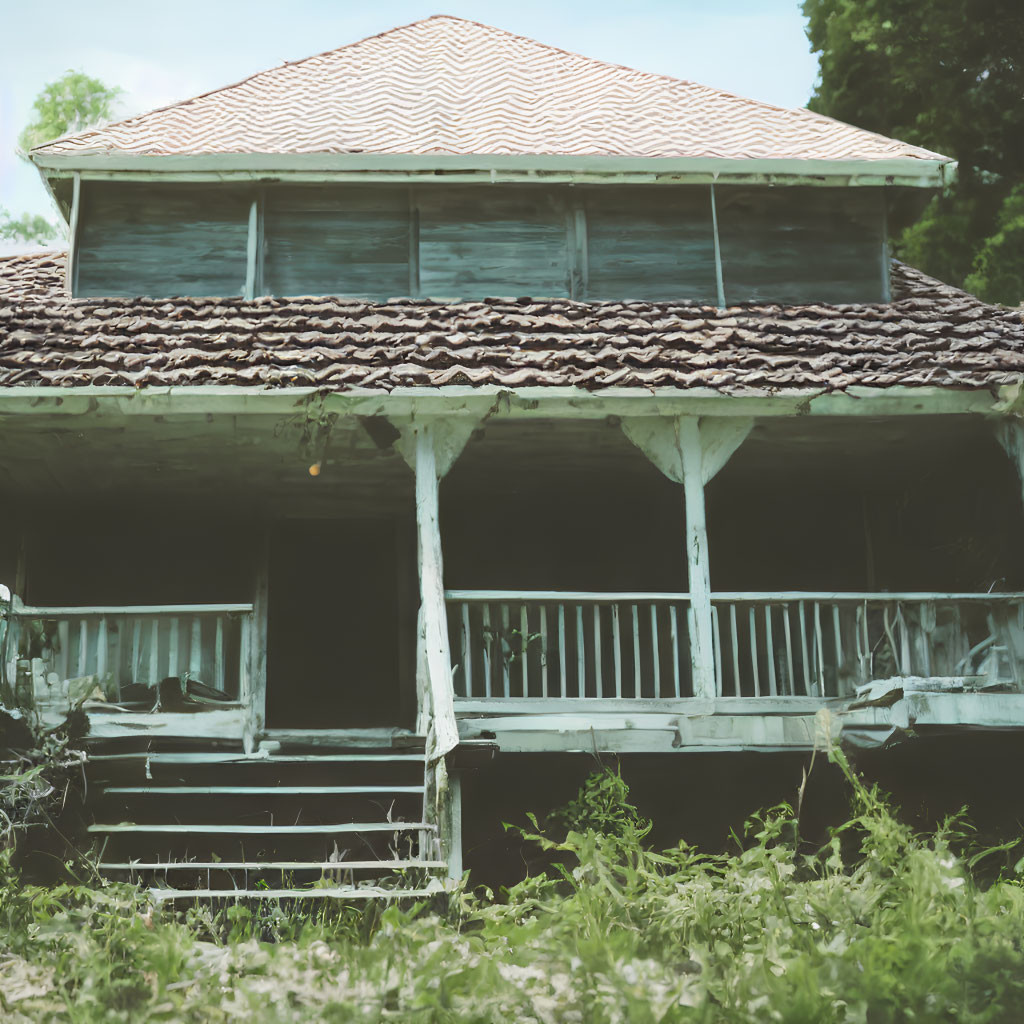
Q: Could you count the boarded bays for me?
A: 5